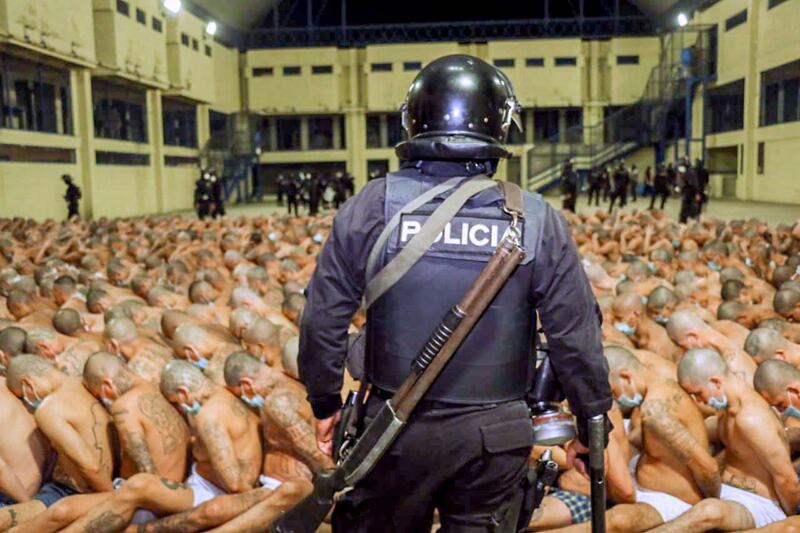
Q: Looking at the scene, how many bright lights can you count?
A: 3